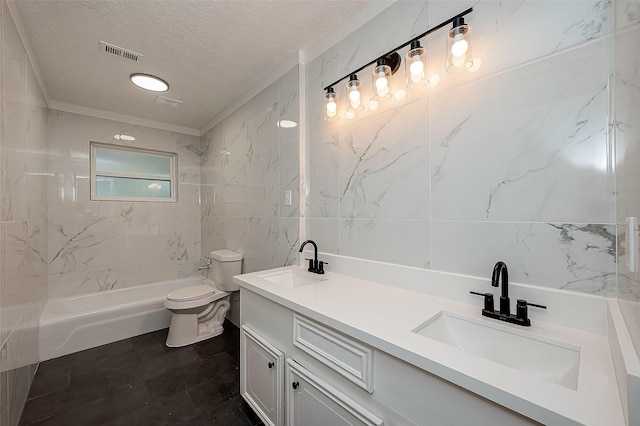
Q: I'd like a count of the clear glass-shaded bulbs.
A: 5